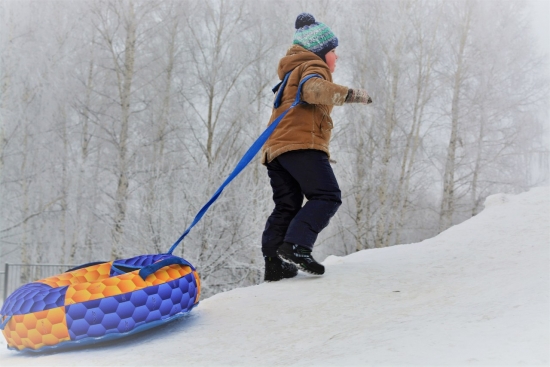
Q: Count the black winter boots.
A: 2